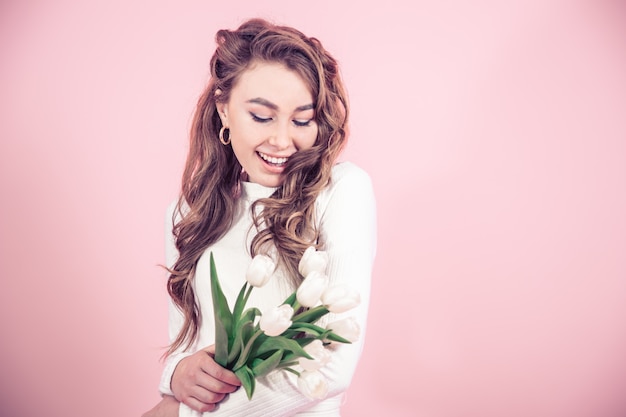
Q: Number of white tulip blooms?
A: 8